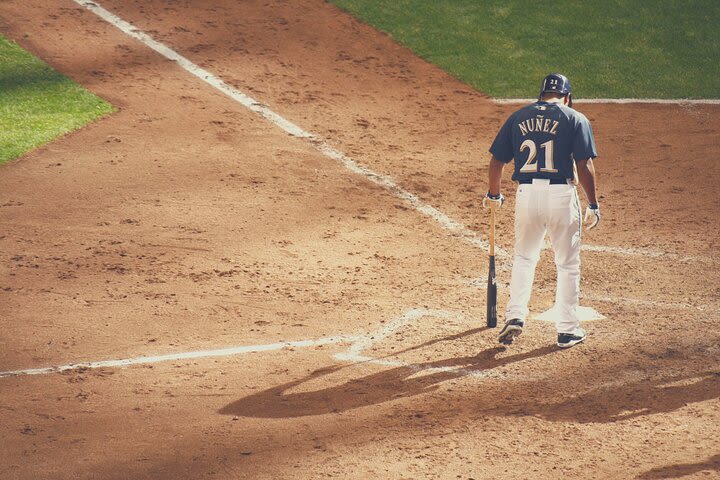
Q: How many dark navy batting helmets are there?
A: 1